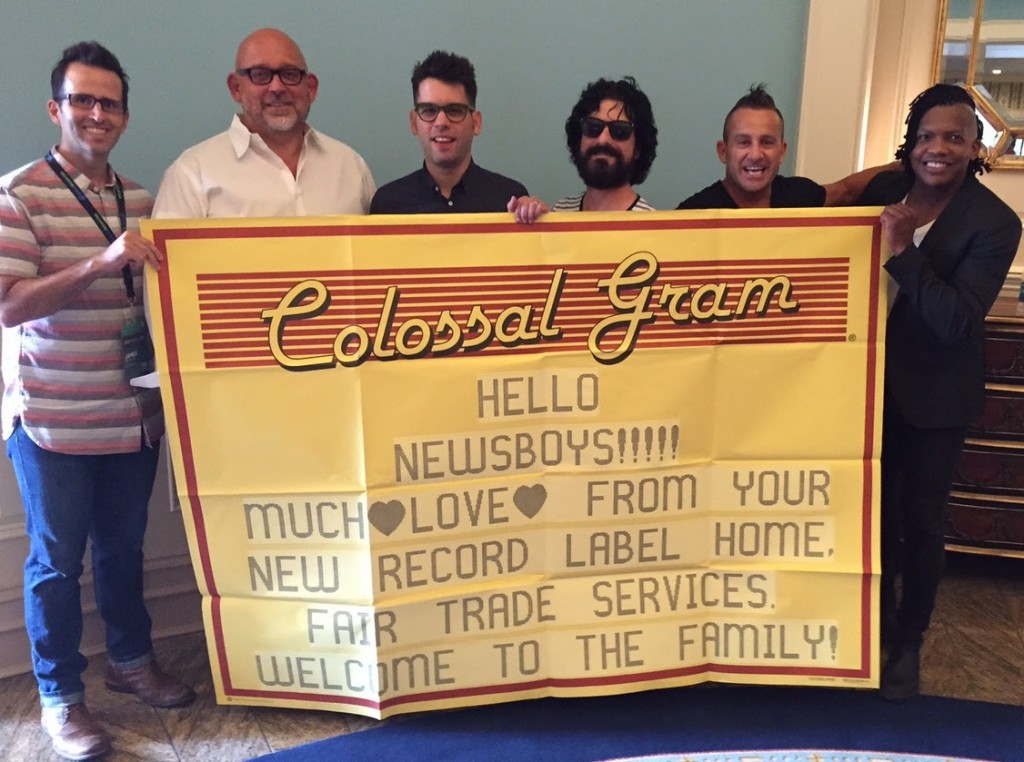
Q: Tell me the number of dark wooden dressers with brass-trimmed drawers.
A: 1